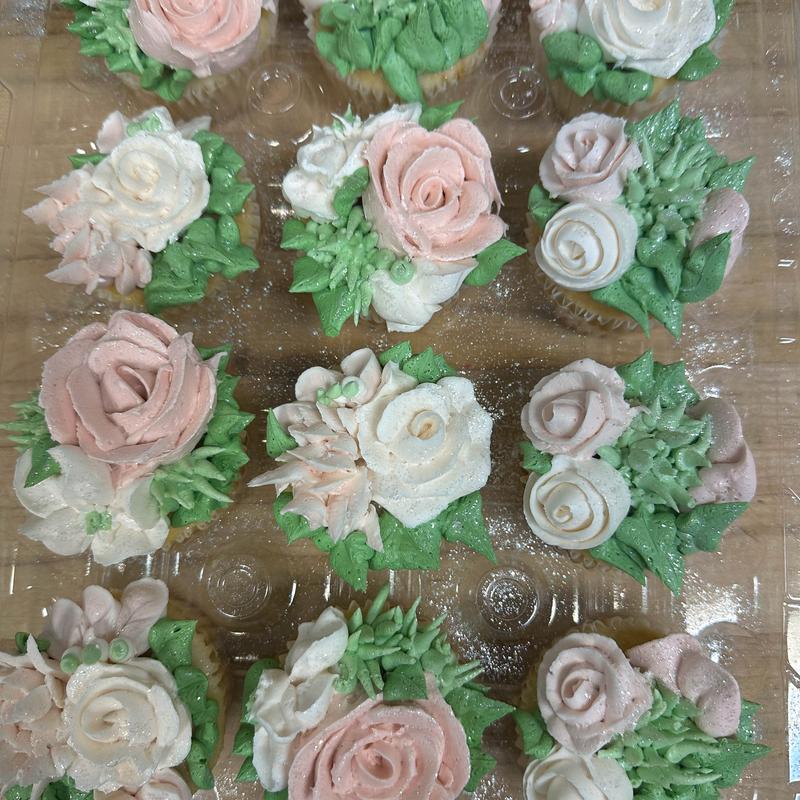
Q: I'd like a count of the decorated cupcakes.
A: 12